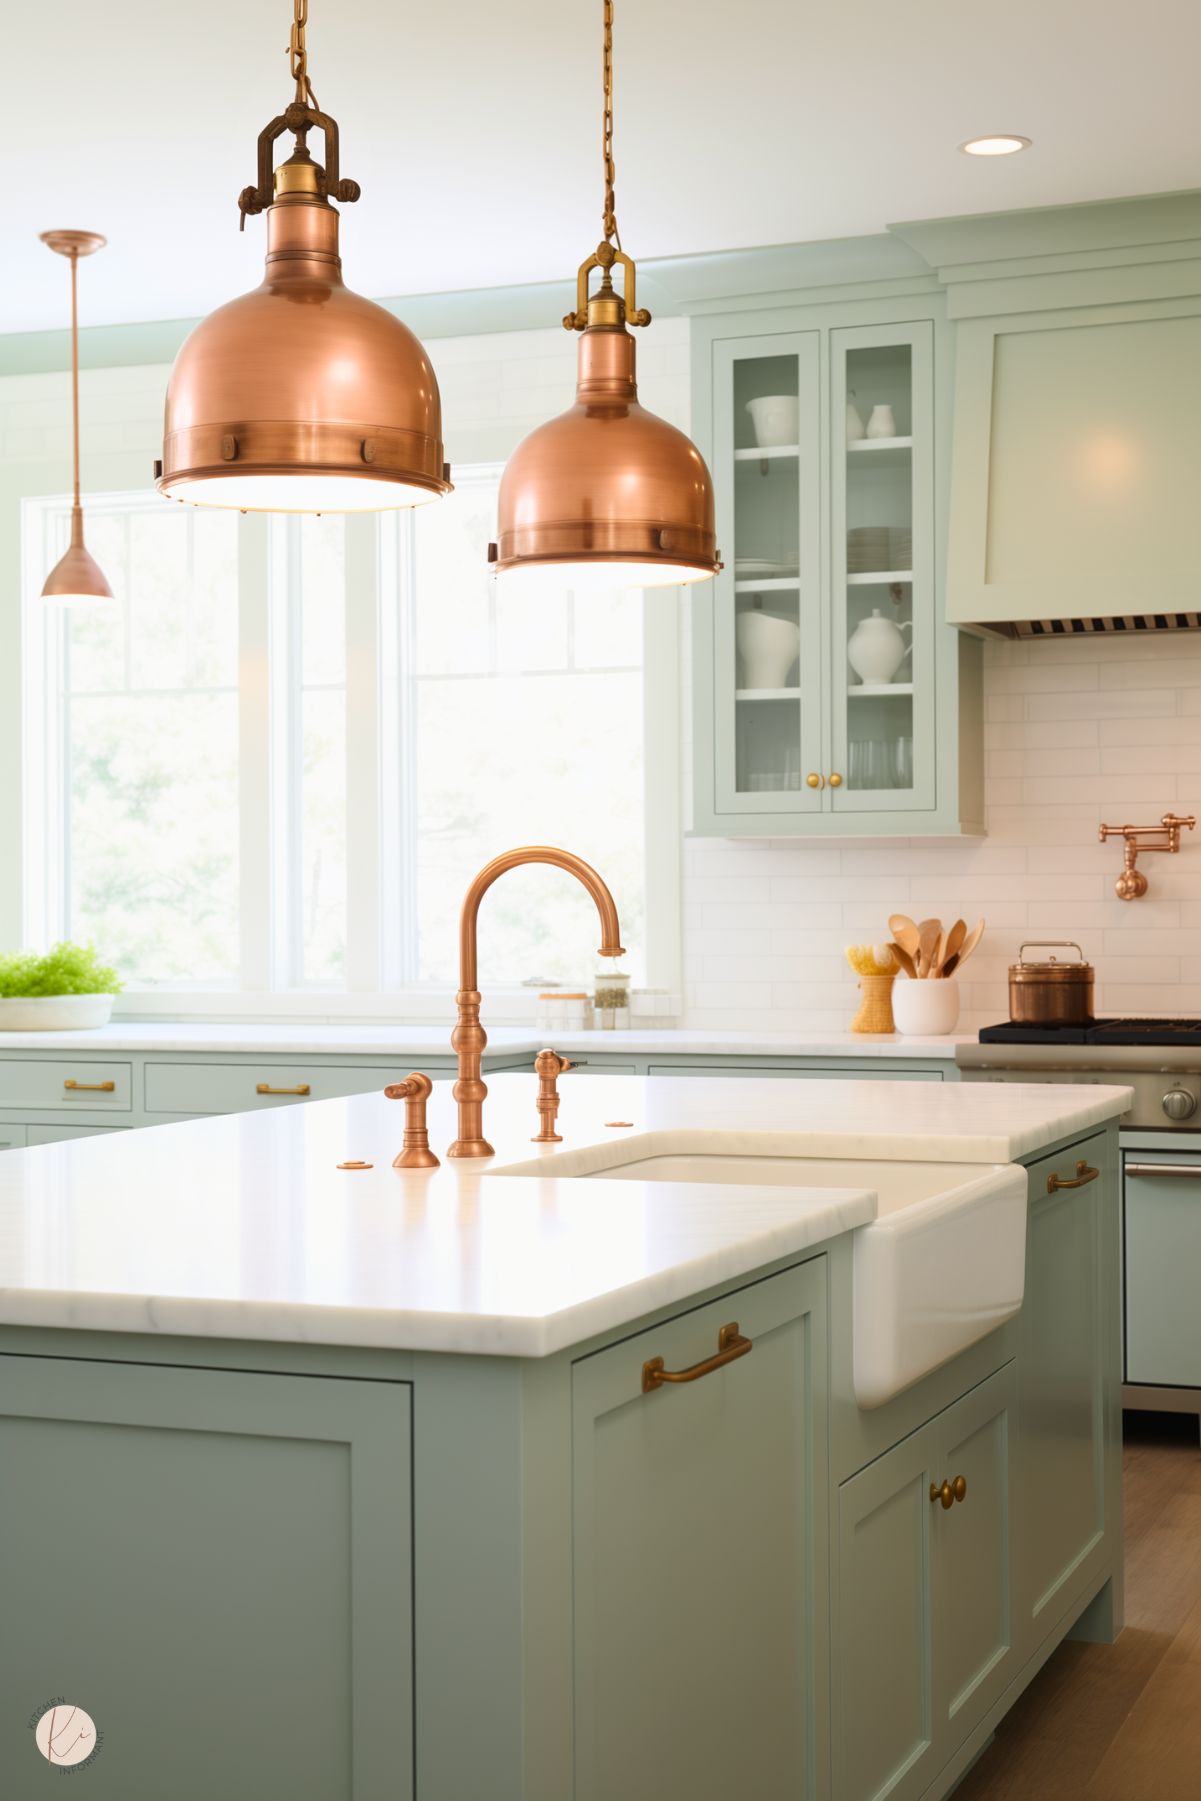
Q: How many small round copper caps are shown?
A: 2